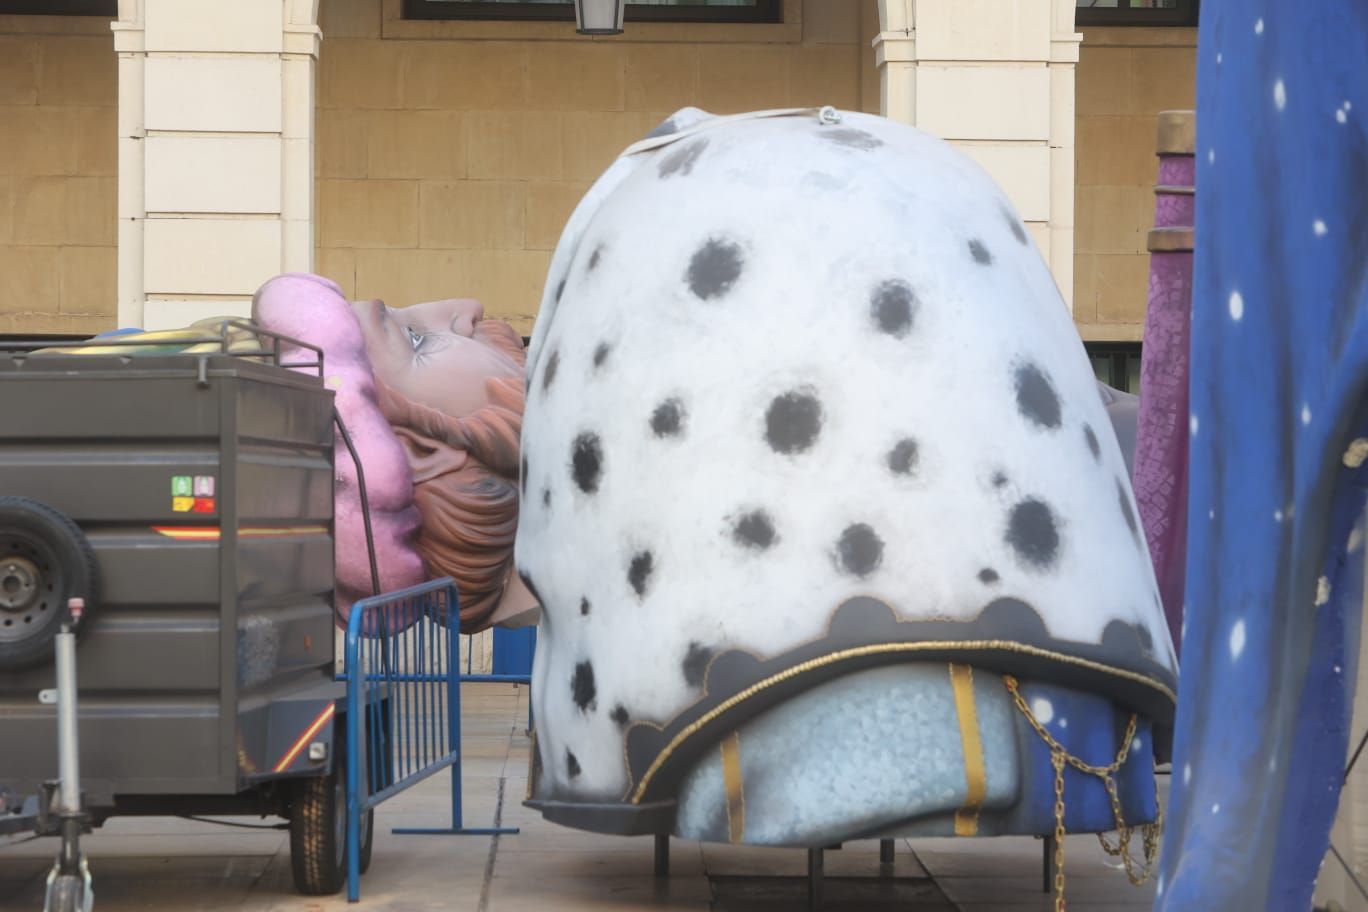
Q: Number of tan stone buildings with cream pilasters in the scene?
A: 1